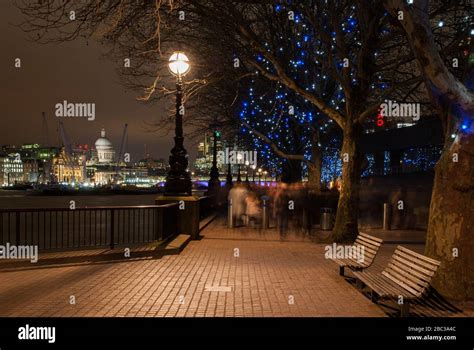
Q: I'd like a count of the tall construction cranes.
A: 3